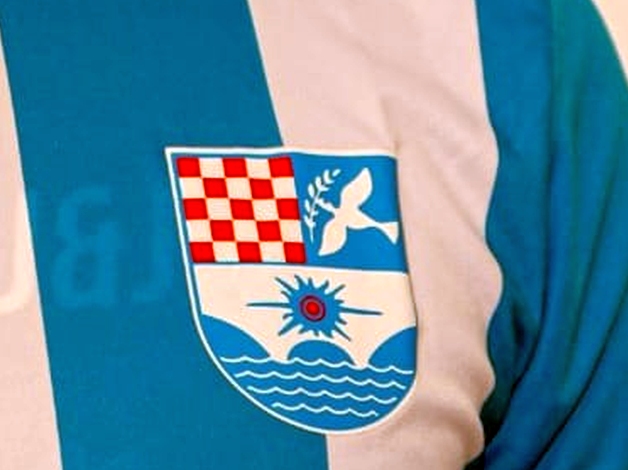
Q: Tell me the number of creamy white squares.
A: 12